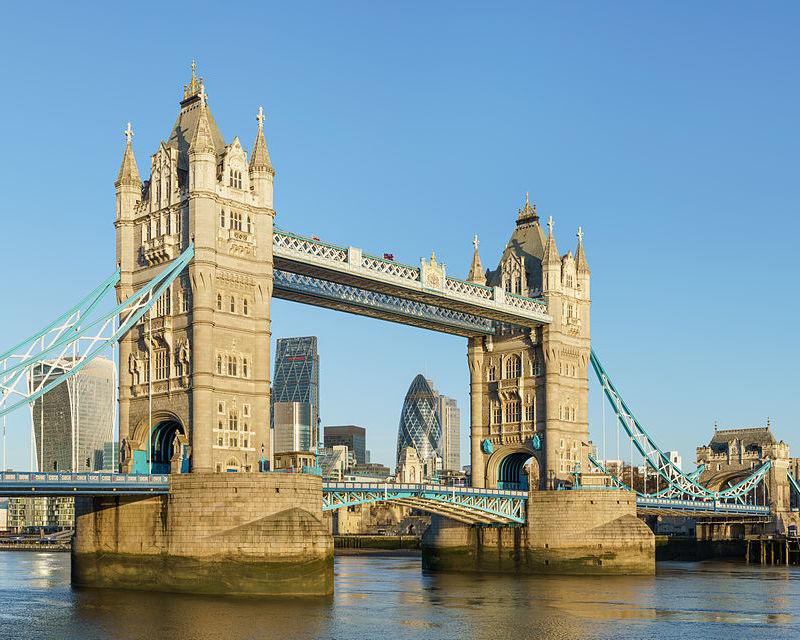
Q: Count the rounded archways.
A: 3